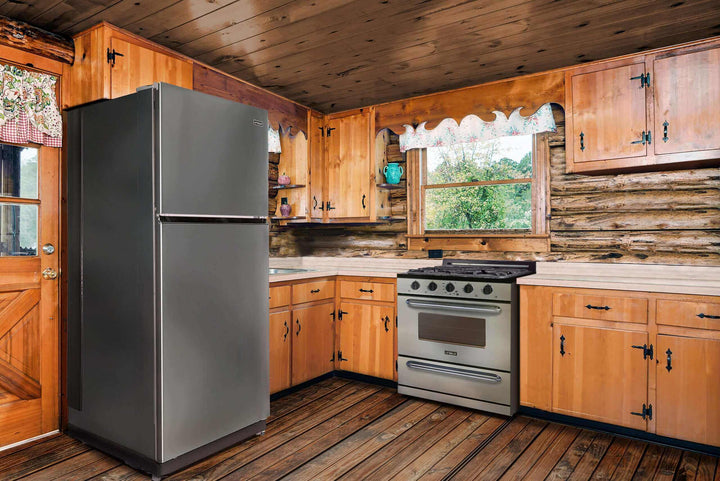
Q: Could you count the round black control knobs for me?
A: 5